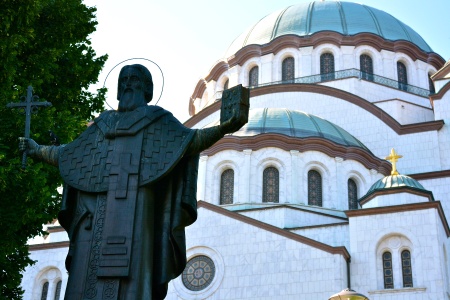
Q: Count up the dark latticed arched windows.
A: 15